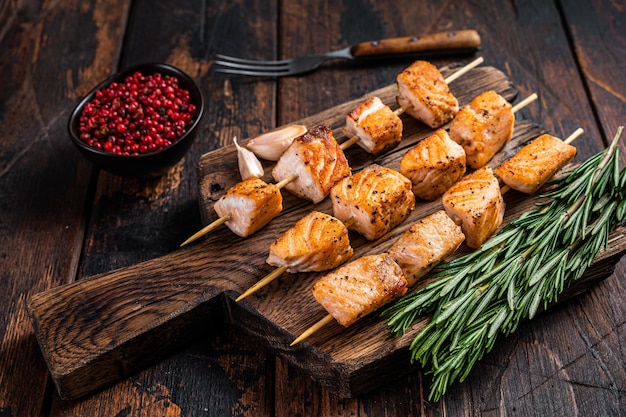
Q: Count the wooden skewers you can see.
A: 3